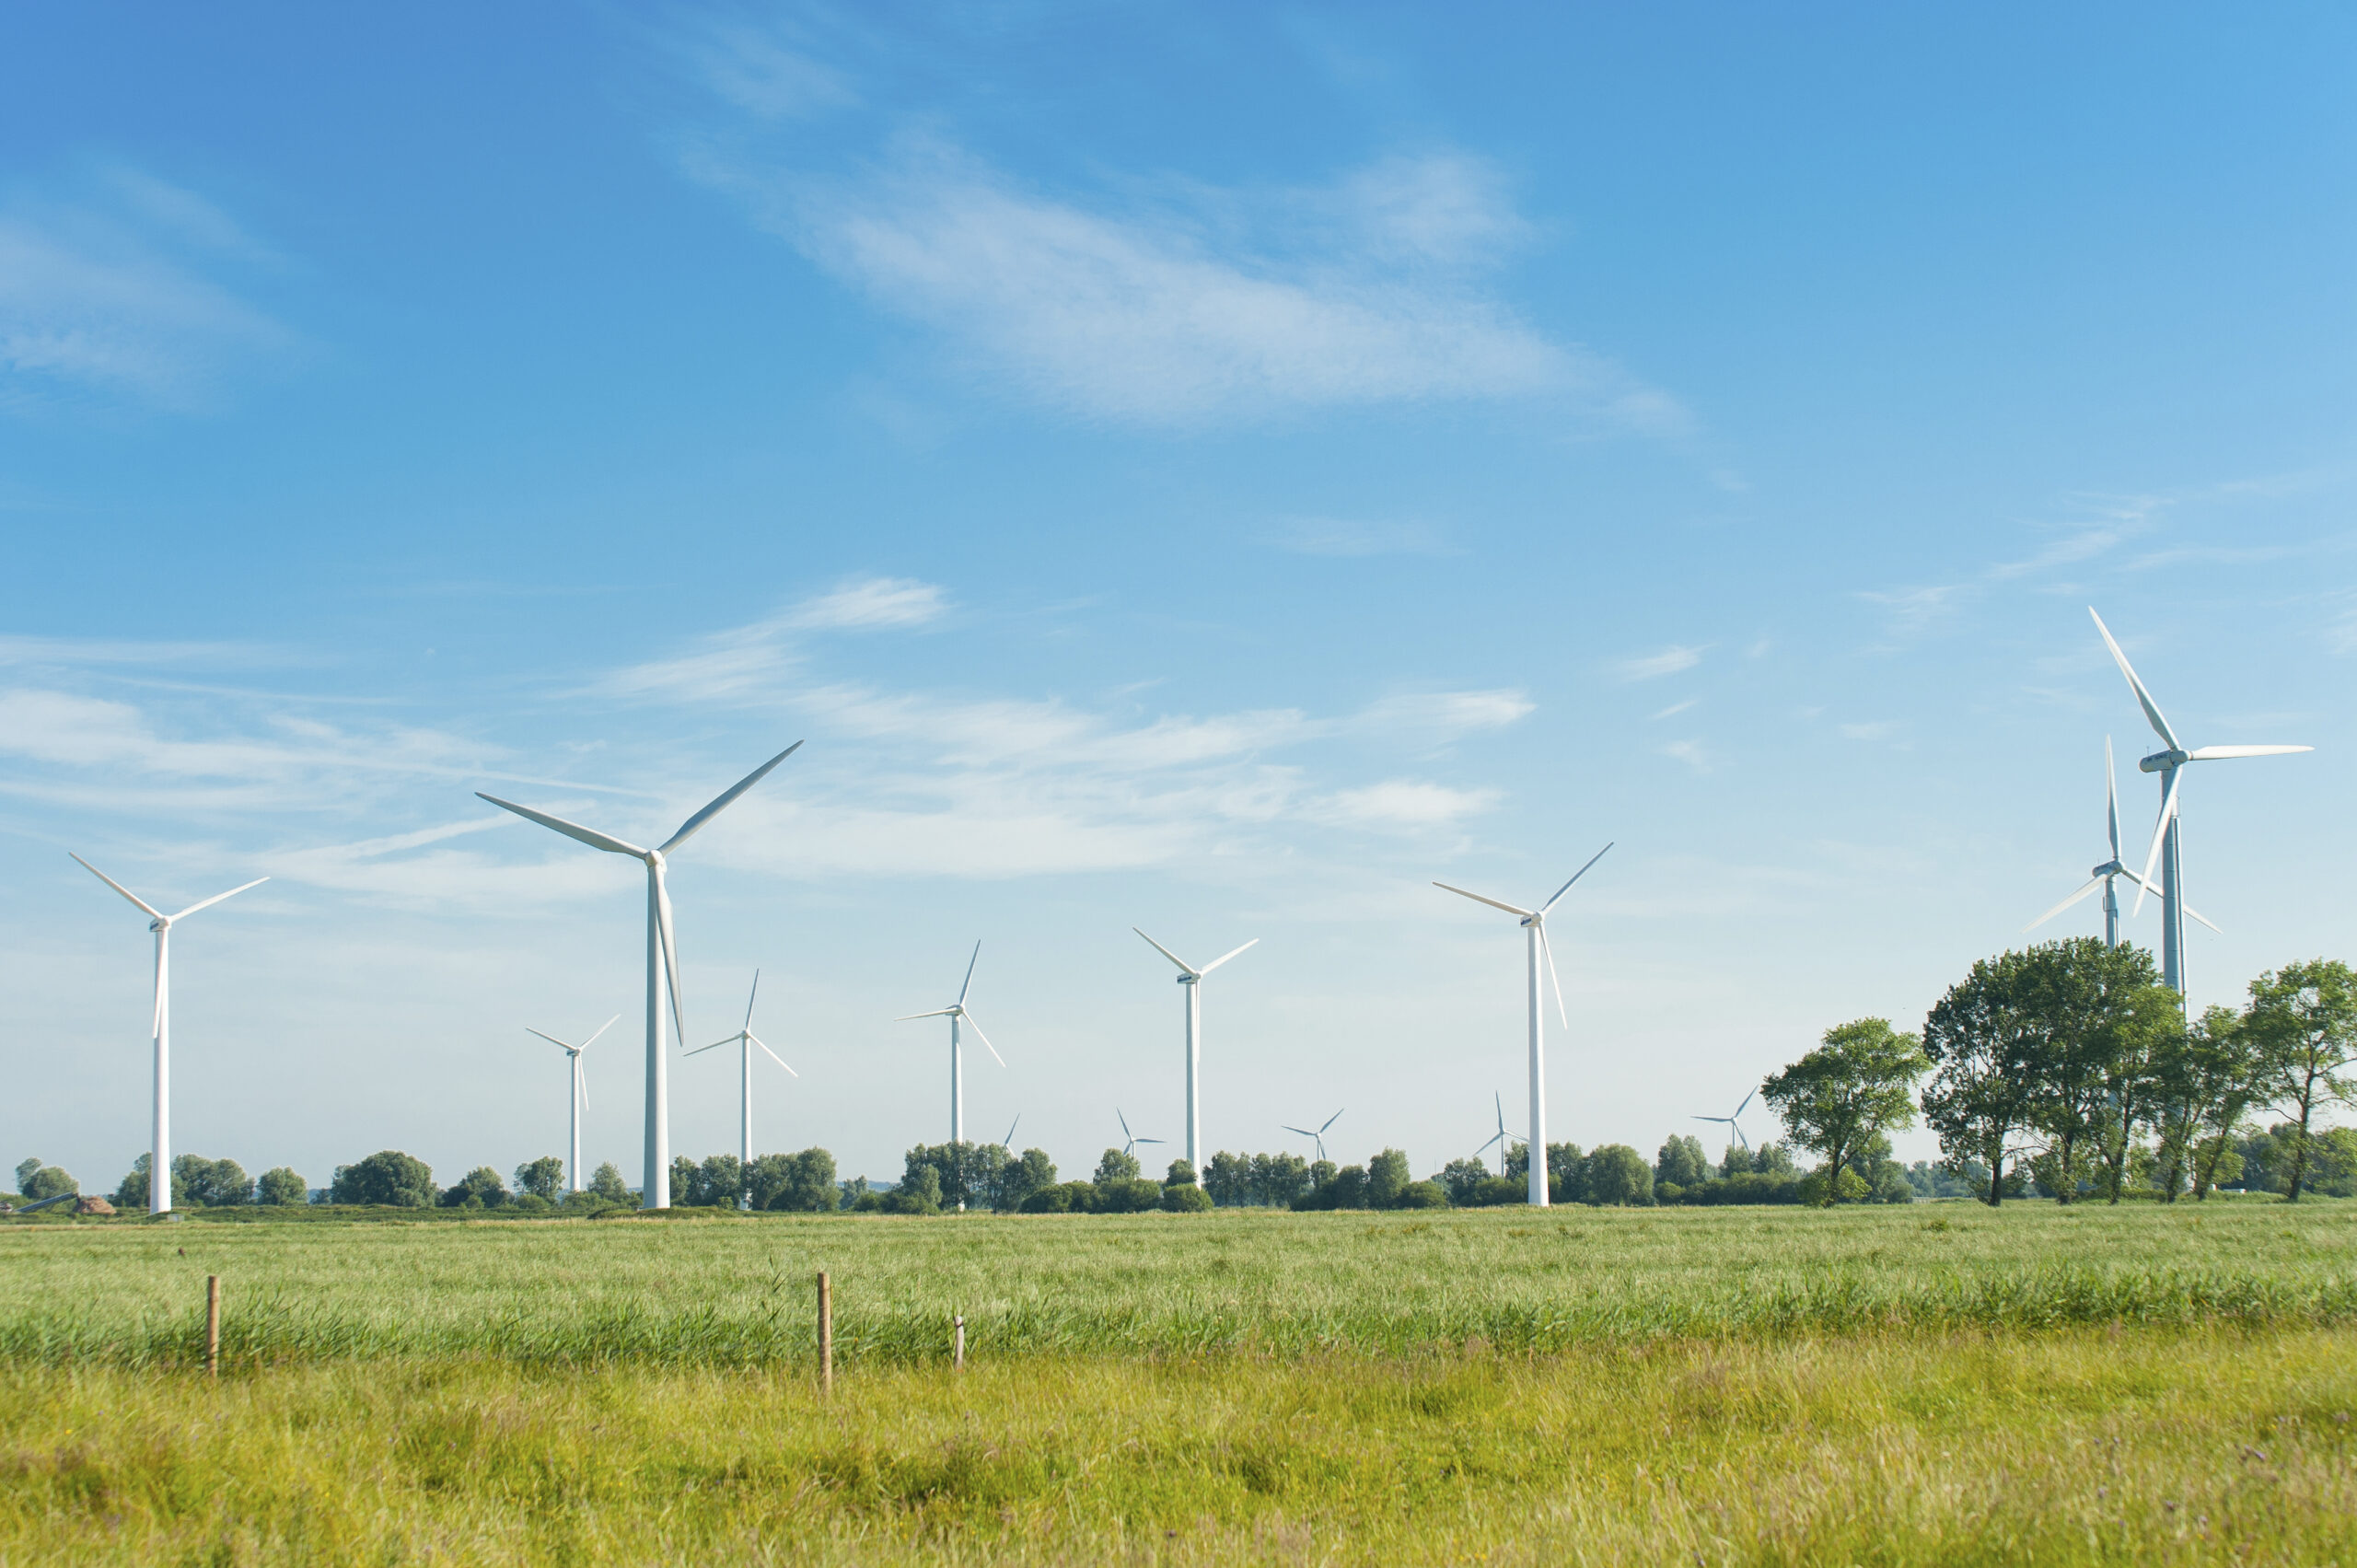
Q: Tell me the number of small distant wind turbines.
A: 5